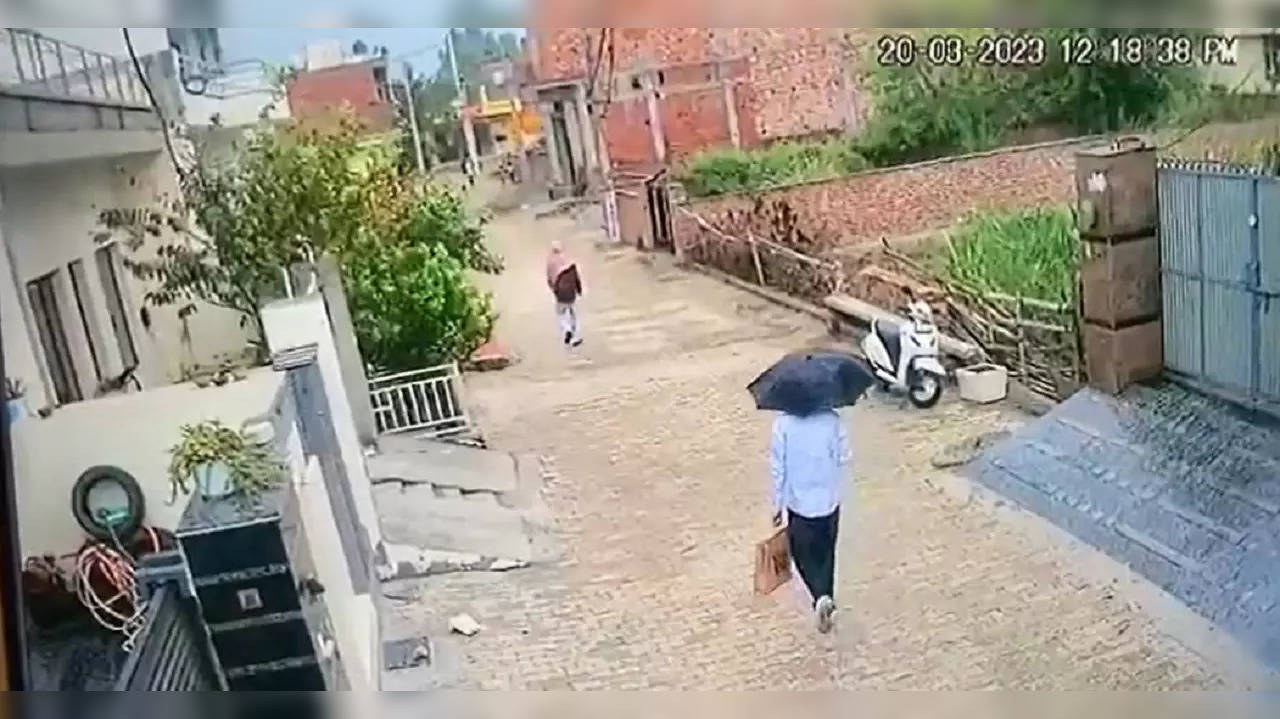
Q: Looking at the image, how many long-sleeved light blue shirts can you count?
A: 1